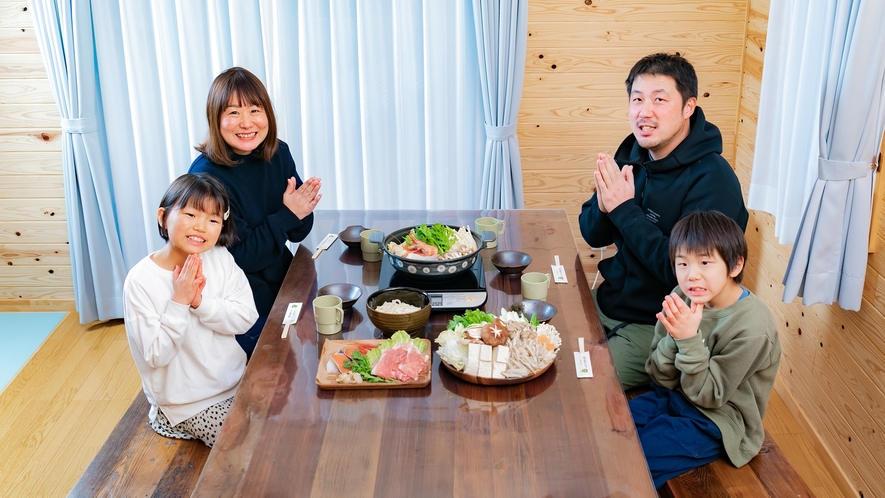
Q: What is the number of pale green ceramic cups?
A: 4